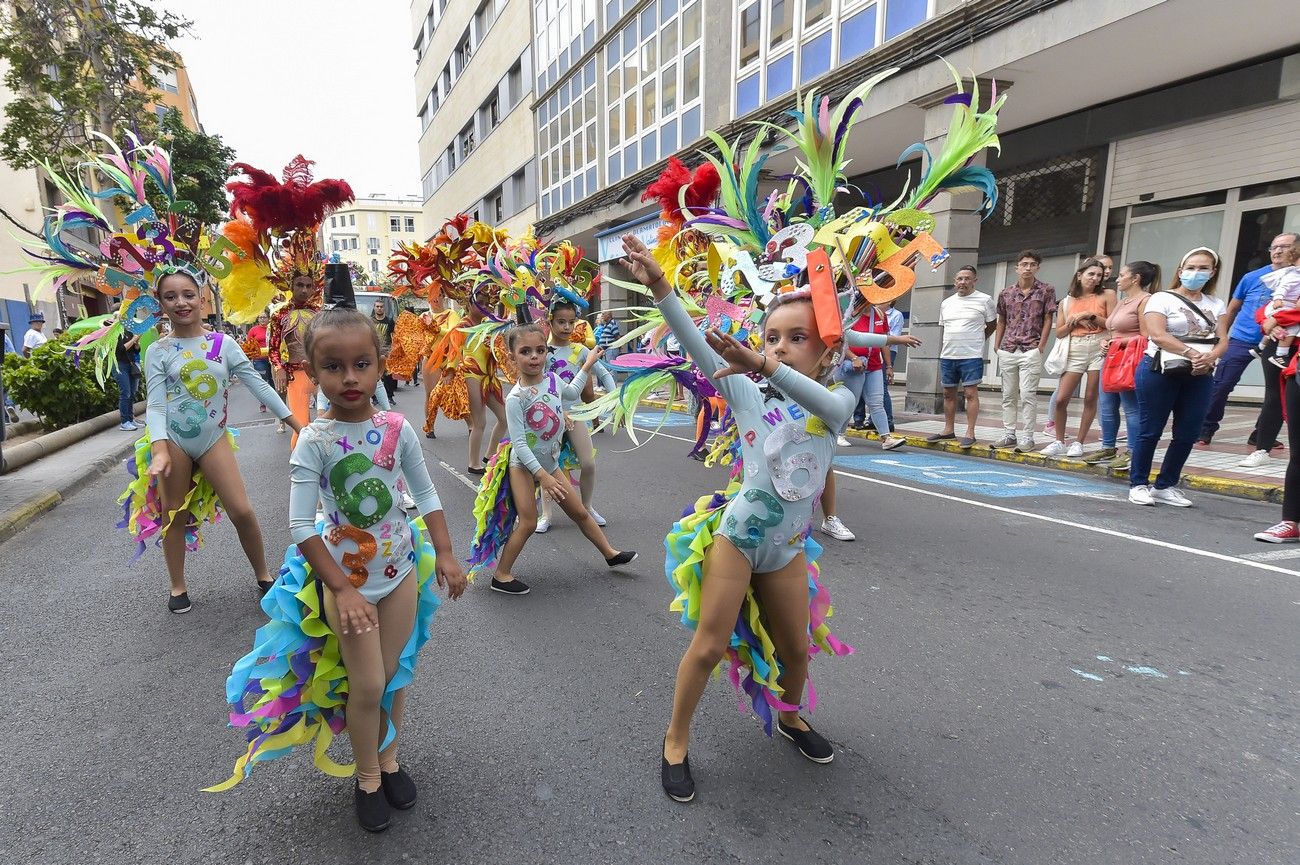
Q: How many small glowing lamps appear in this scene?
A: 3